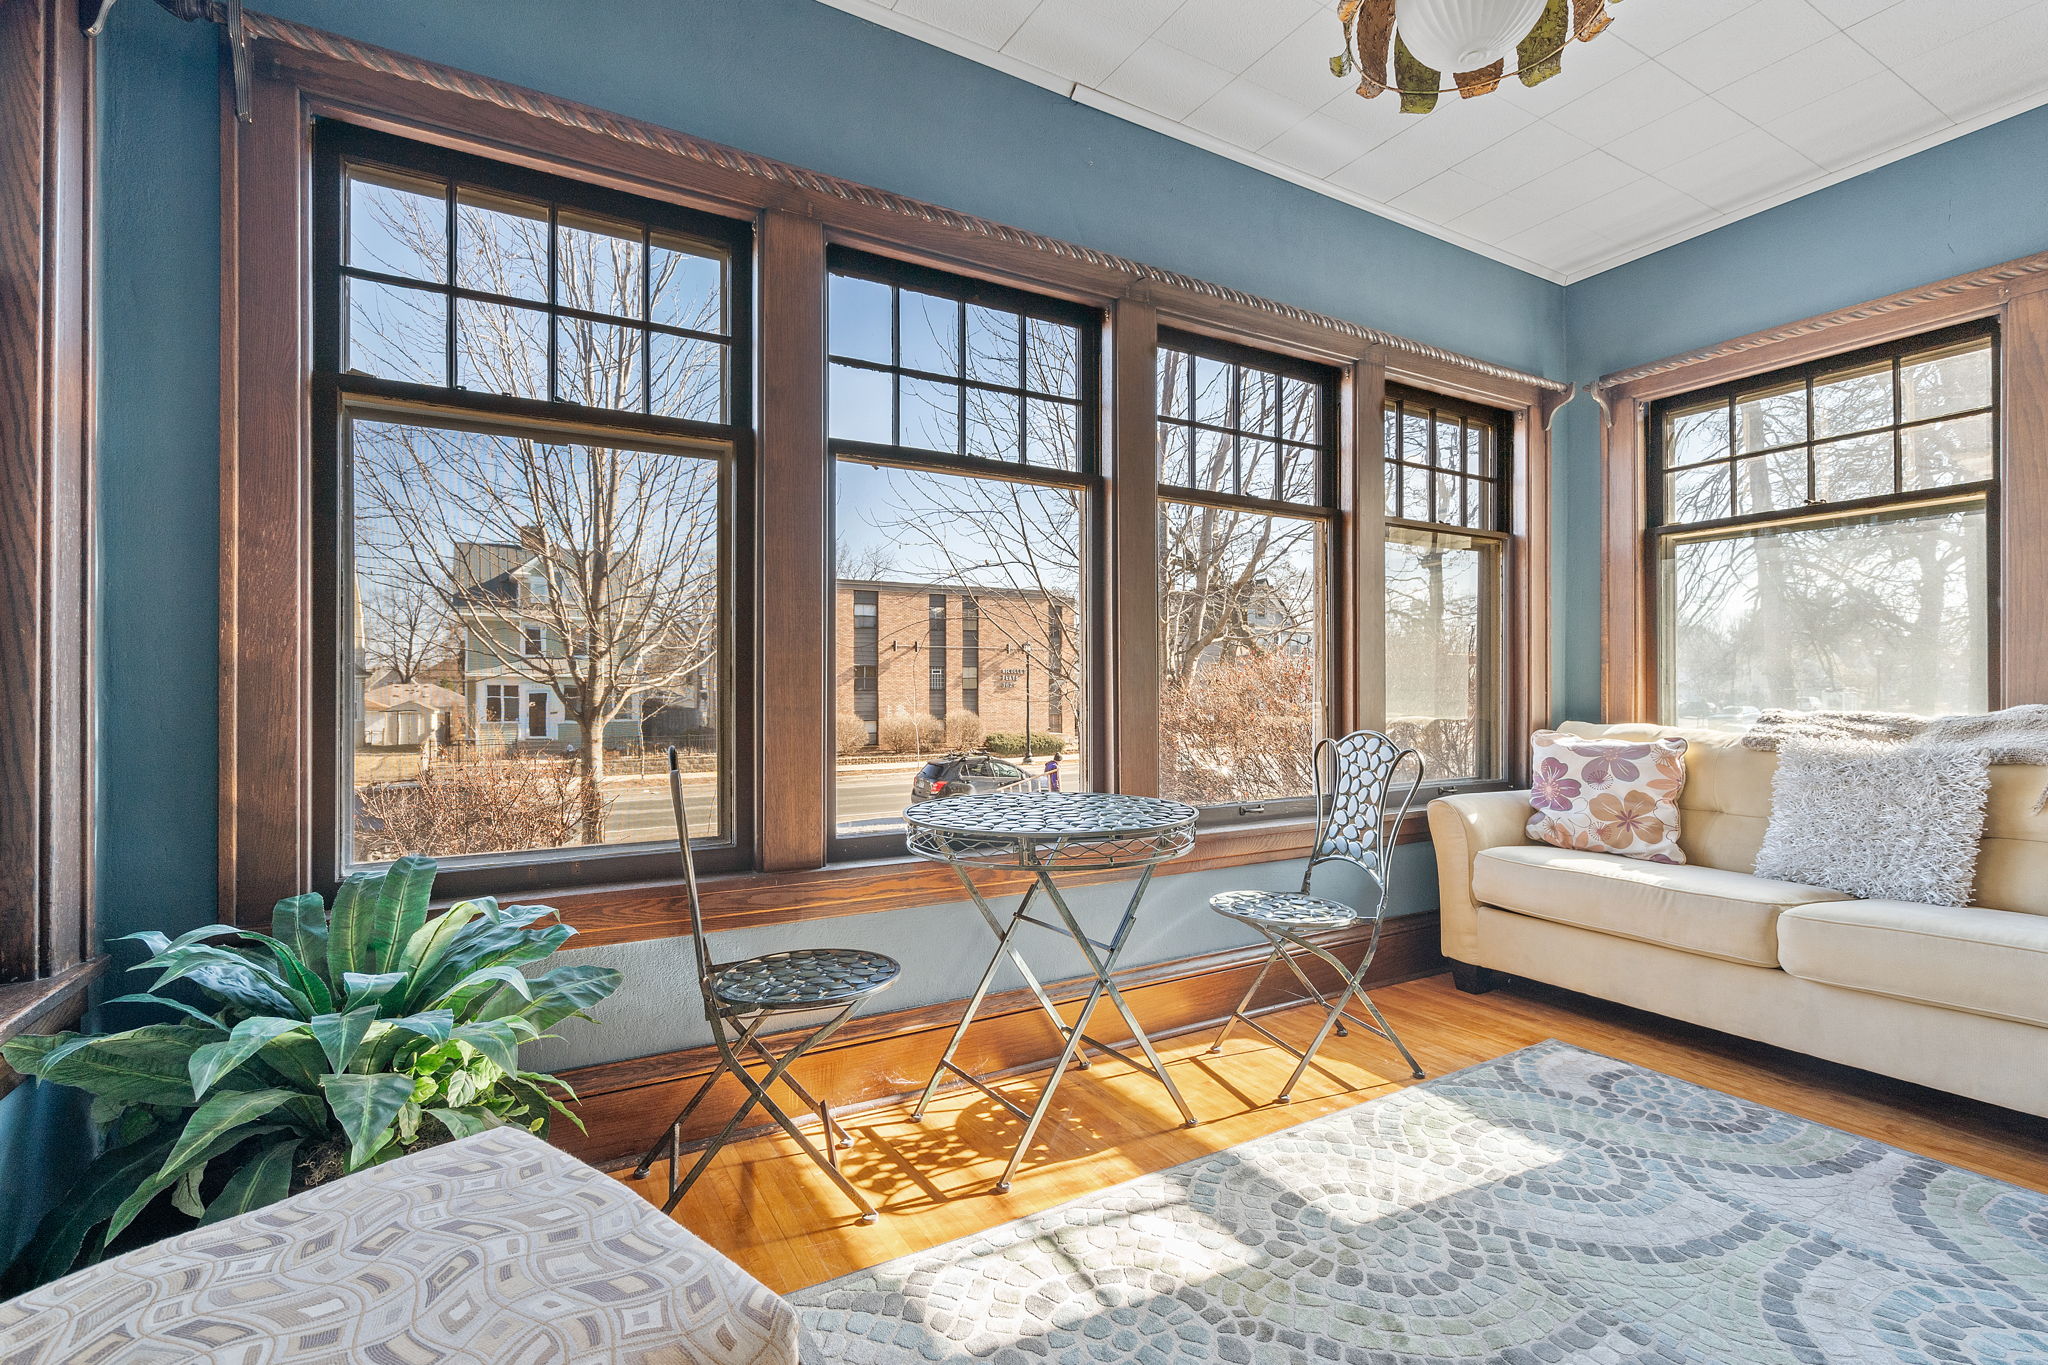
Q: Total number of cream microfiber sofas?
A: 1